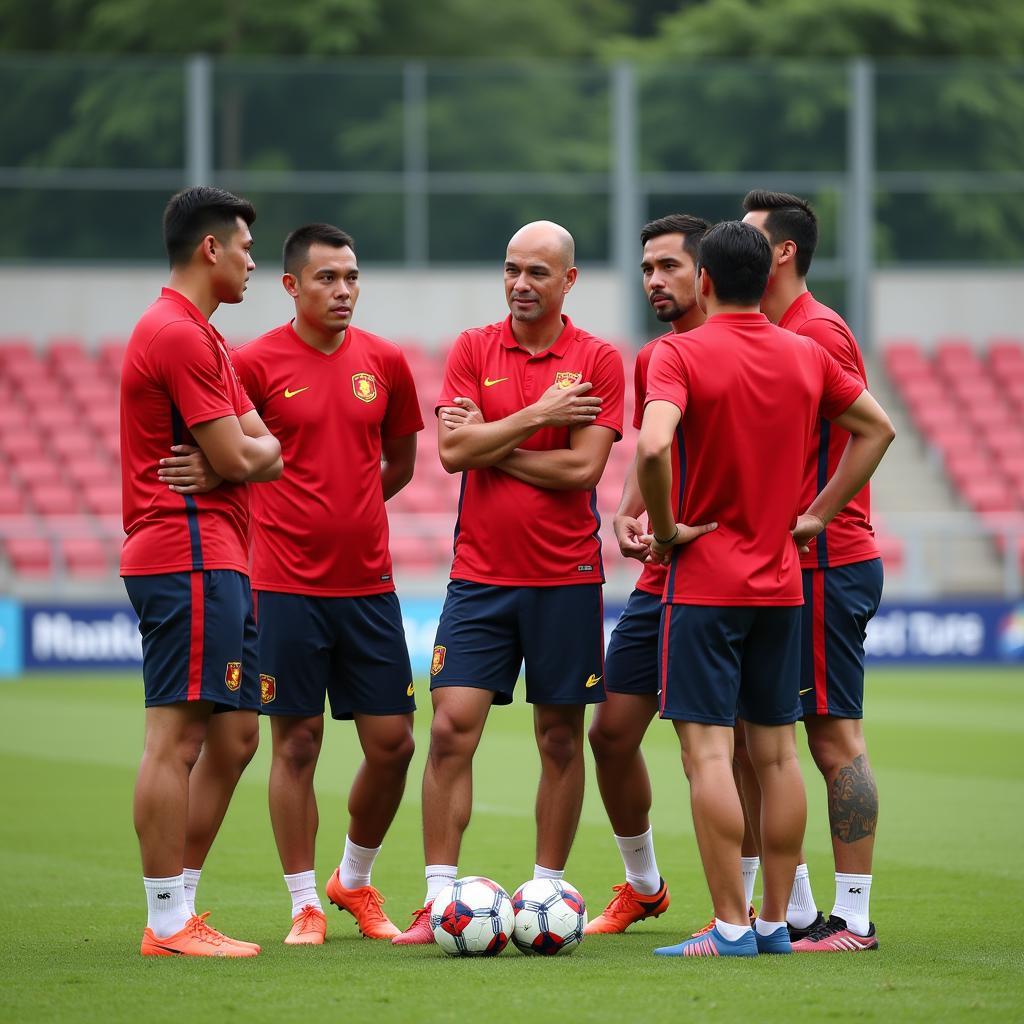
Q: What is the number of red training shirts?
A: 6